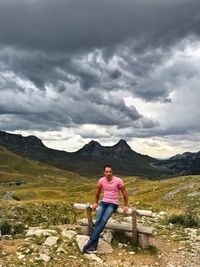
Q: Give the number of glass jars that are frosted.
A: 0